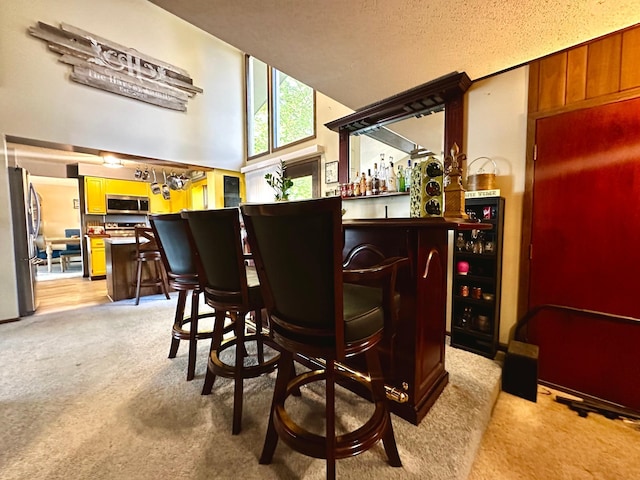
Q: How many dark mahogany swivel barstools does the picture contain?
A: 3